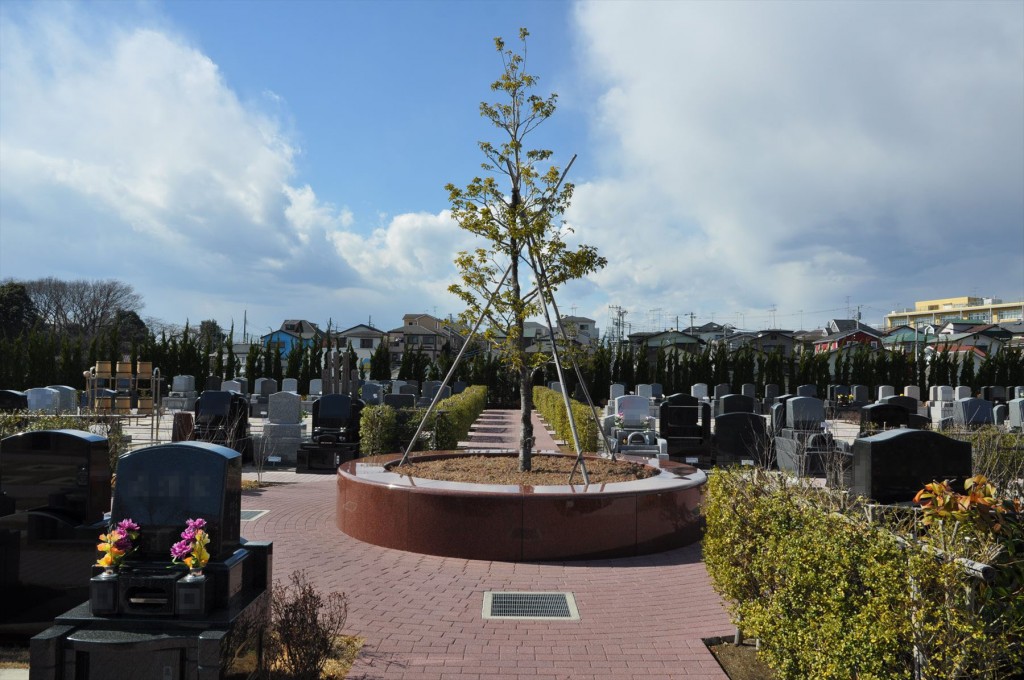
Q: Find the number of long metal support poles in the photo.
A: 3